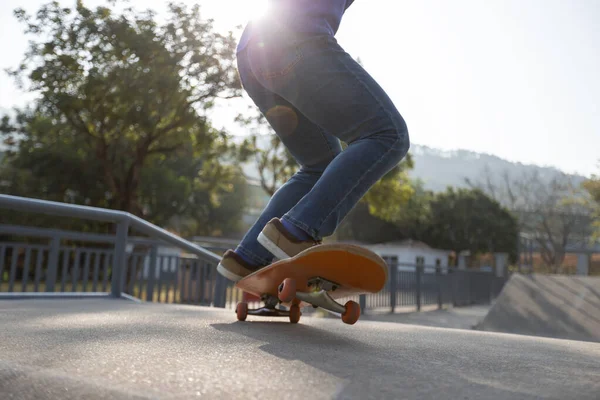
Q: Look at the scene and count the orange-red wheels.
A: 4